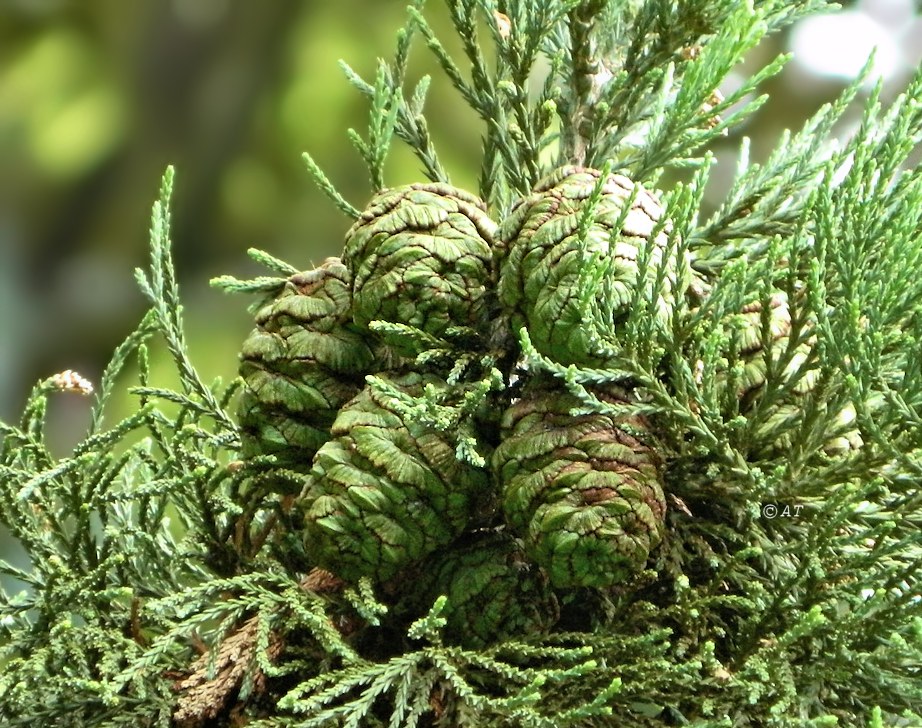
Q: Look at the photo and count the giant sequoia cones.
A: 7